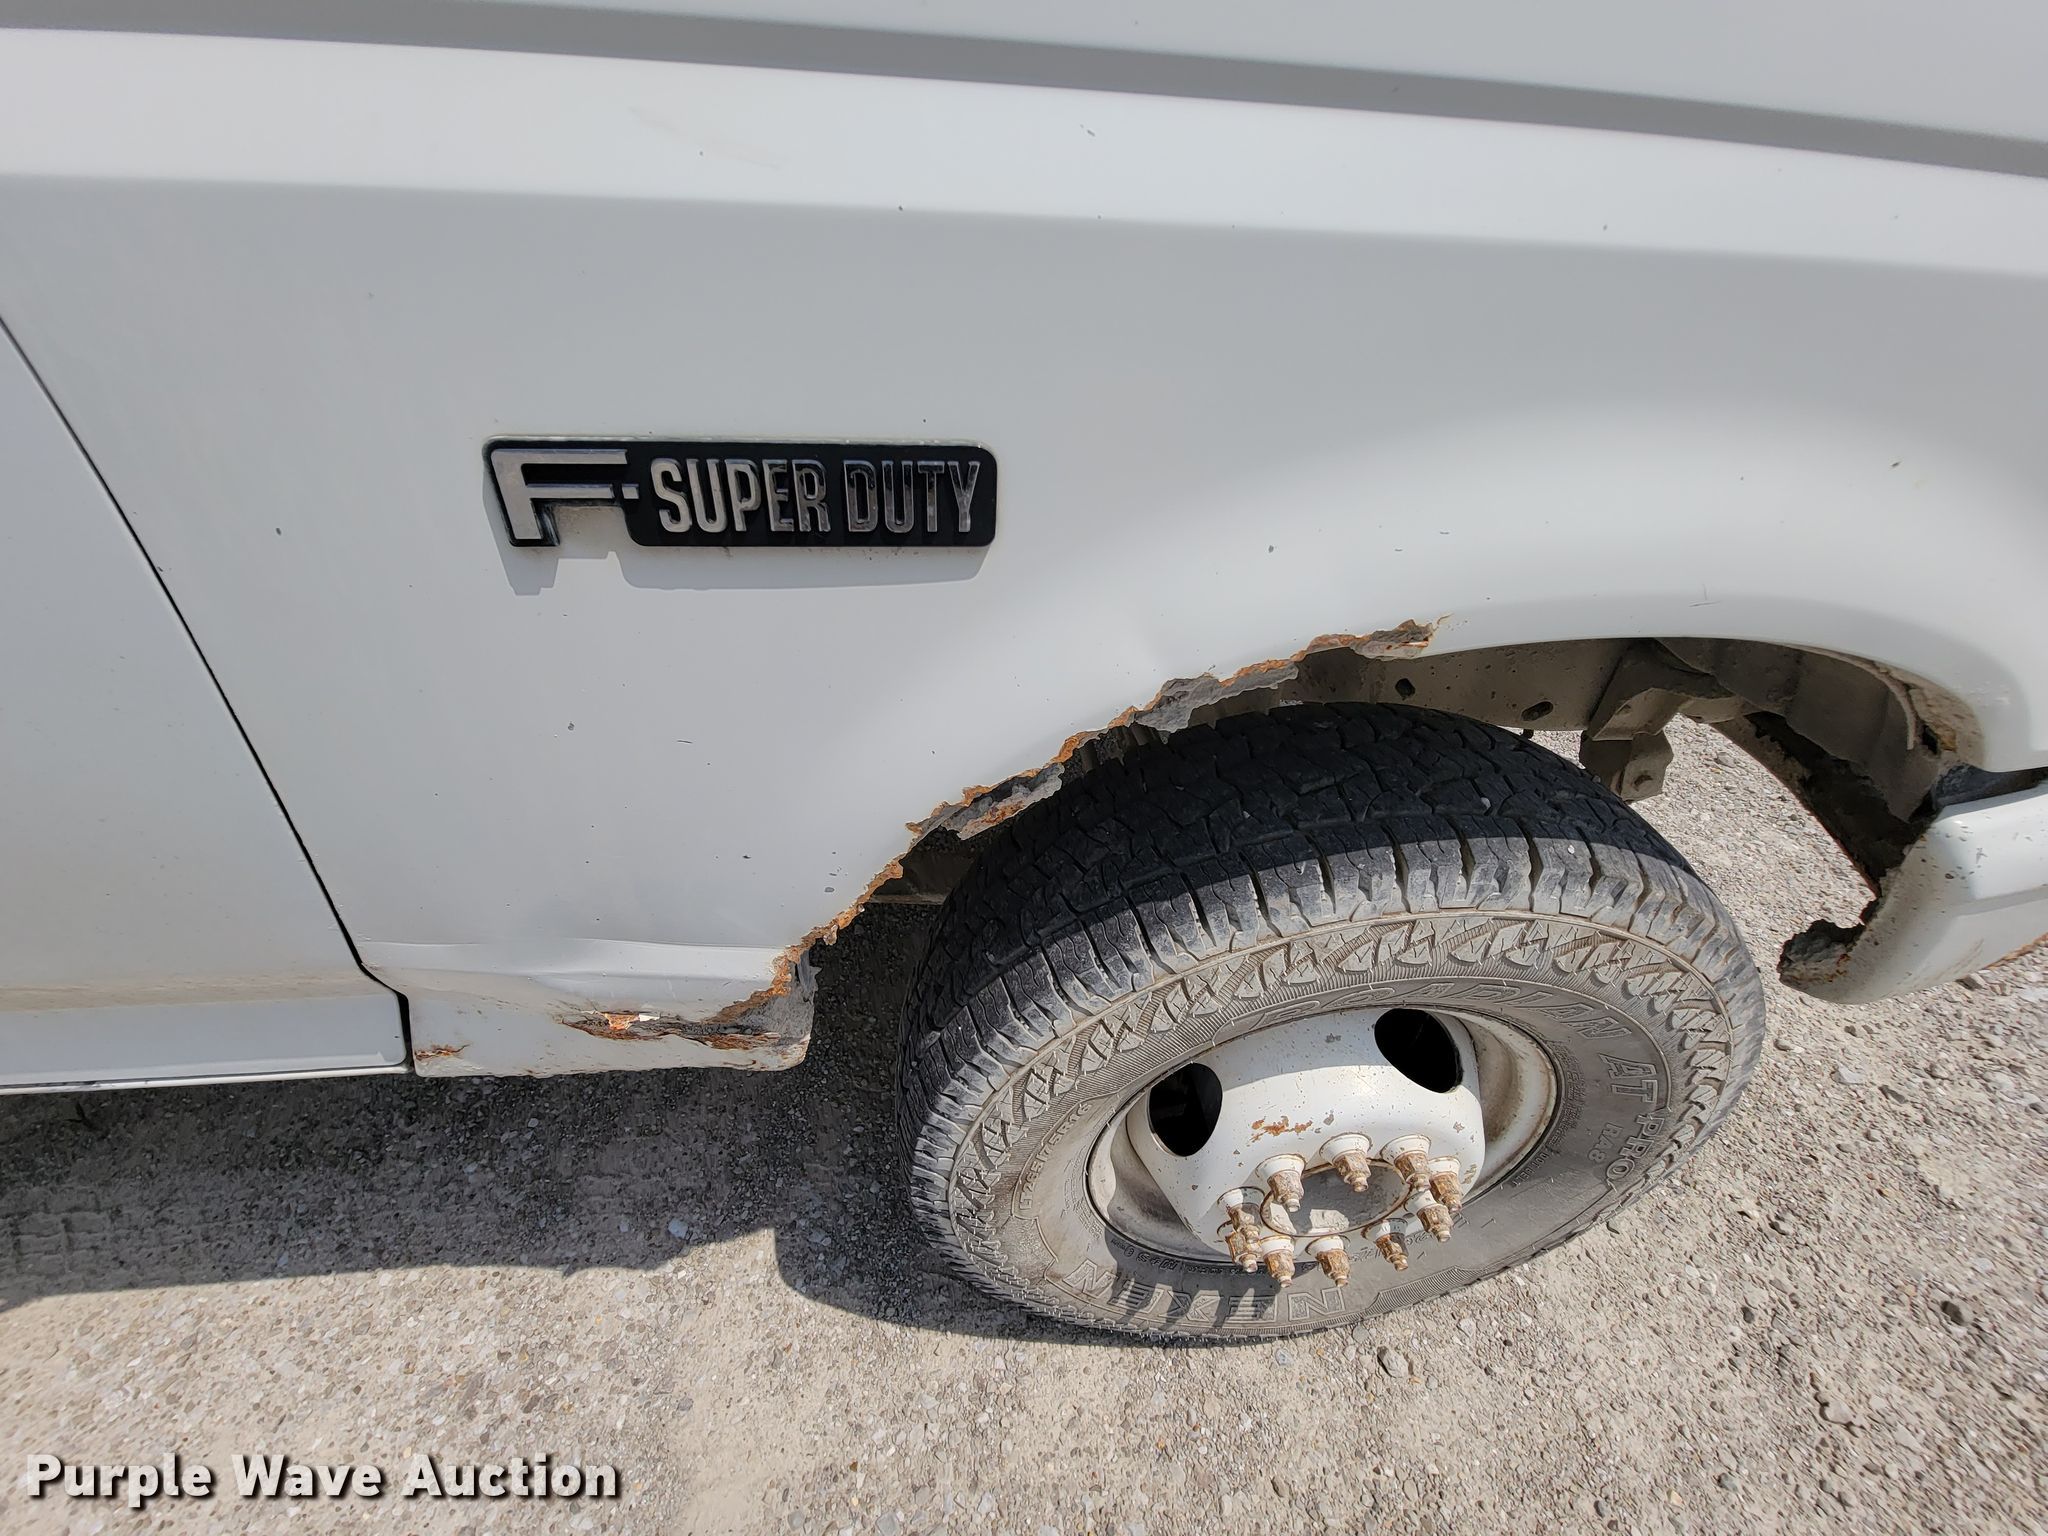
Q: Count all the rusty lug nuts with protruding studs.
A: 10